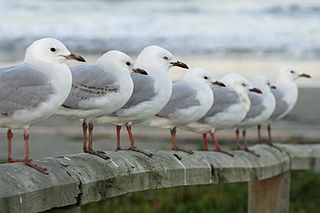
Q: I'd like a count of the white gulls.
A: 7